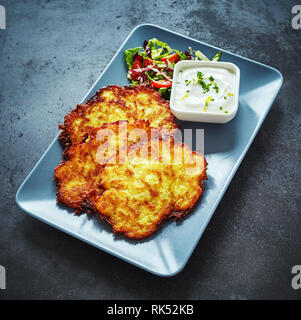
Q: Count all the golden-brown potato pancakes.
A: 3